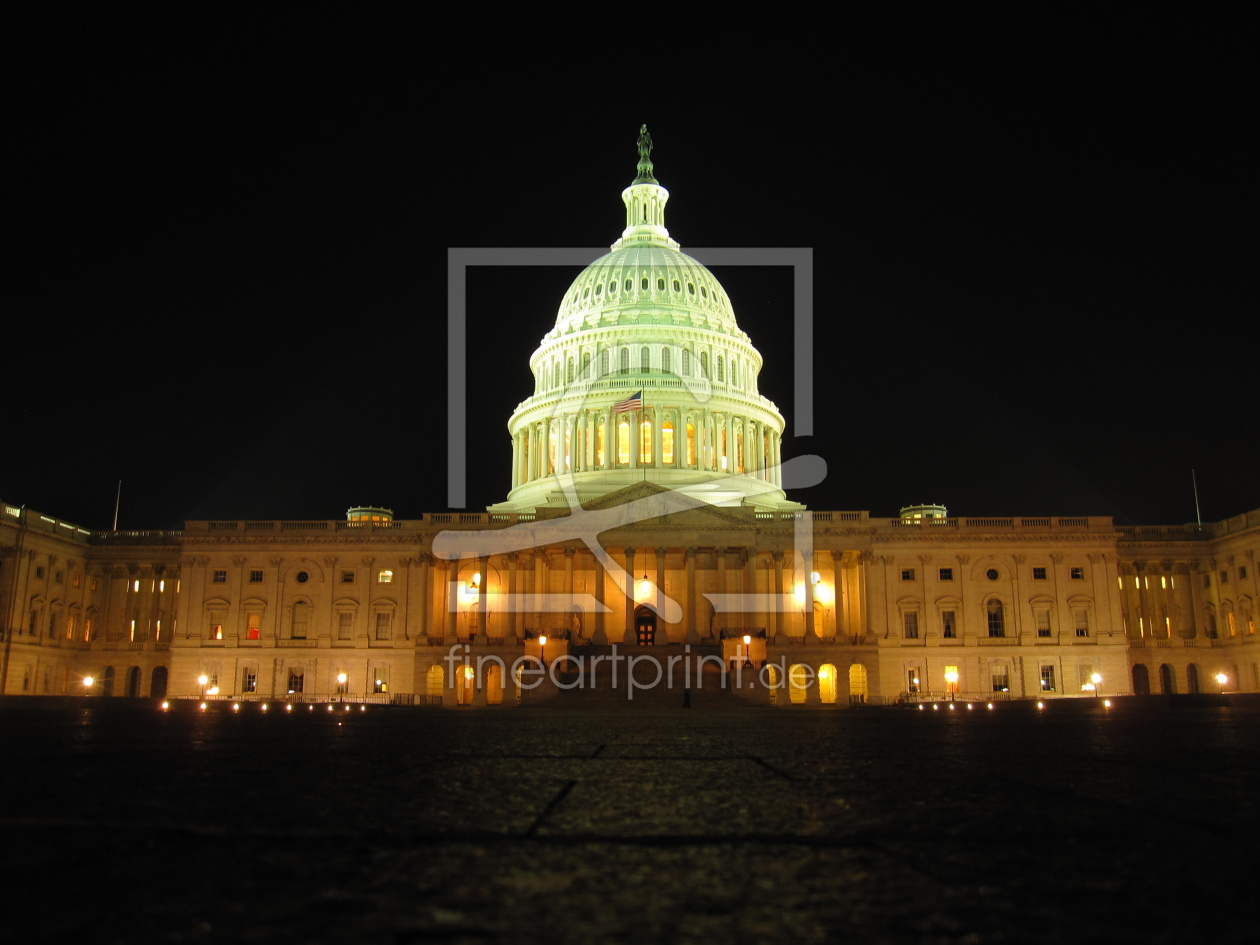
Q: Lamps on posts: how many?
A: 8